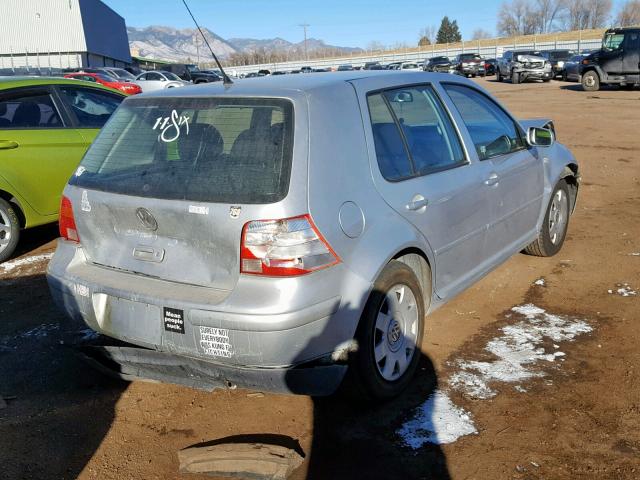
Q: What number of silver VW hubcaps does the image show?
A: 2